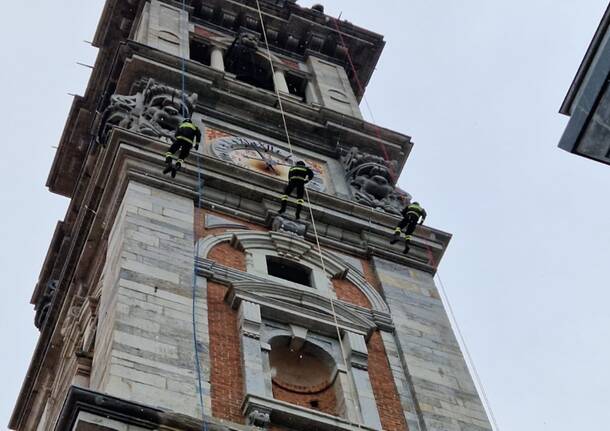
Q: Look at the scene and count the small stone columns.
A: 2